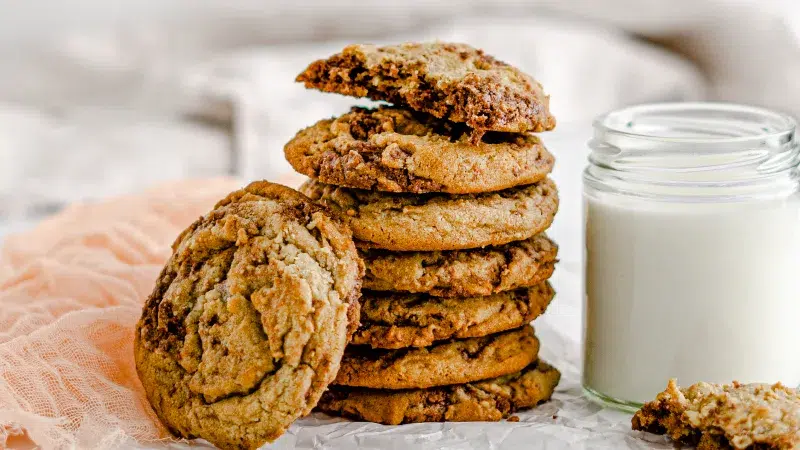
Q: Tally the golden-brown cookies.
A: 9